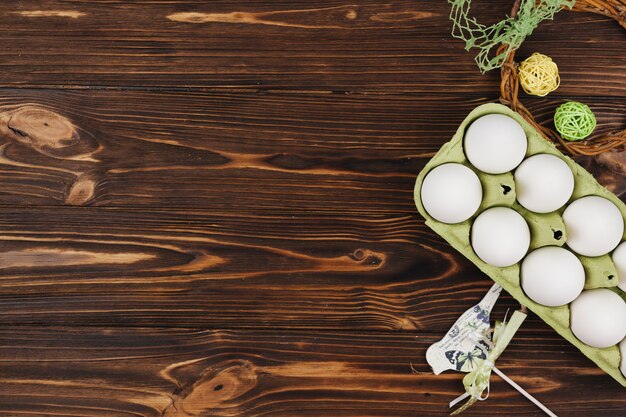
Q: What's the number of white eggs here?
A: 9